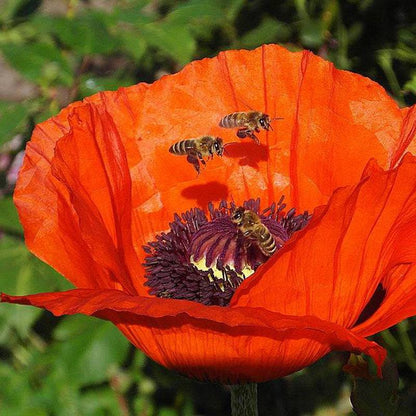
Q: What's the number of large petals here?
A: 4